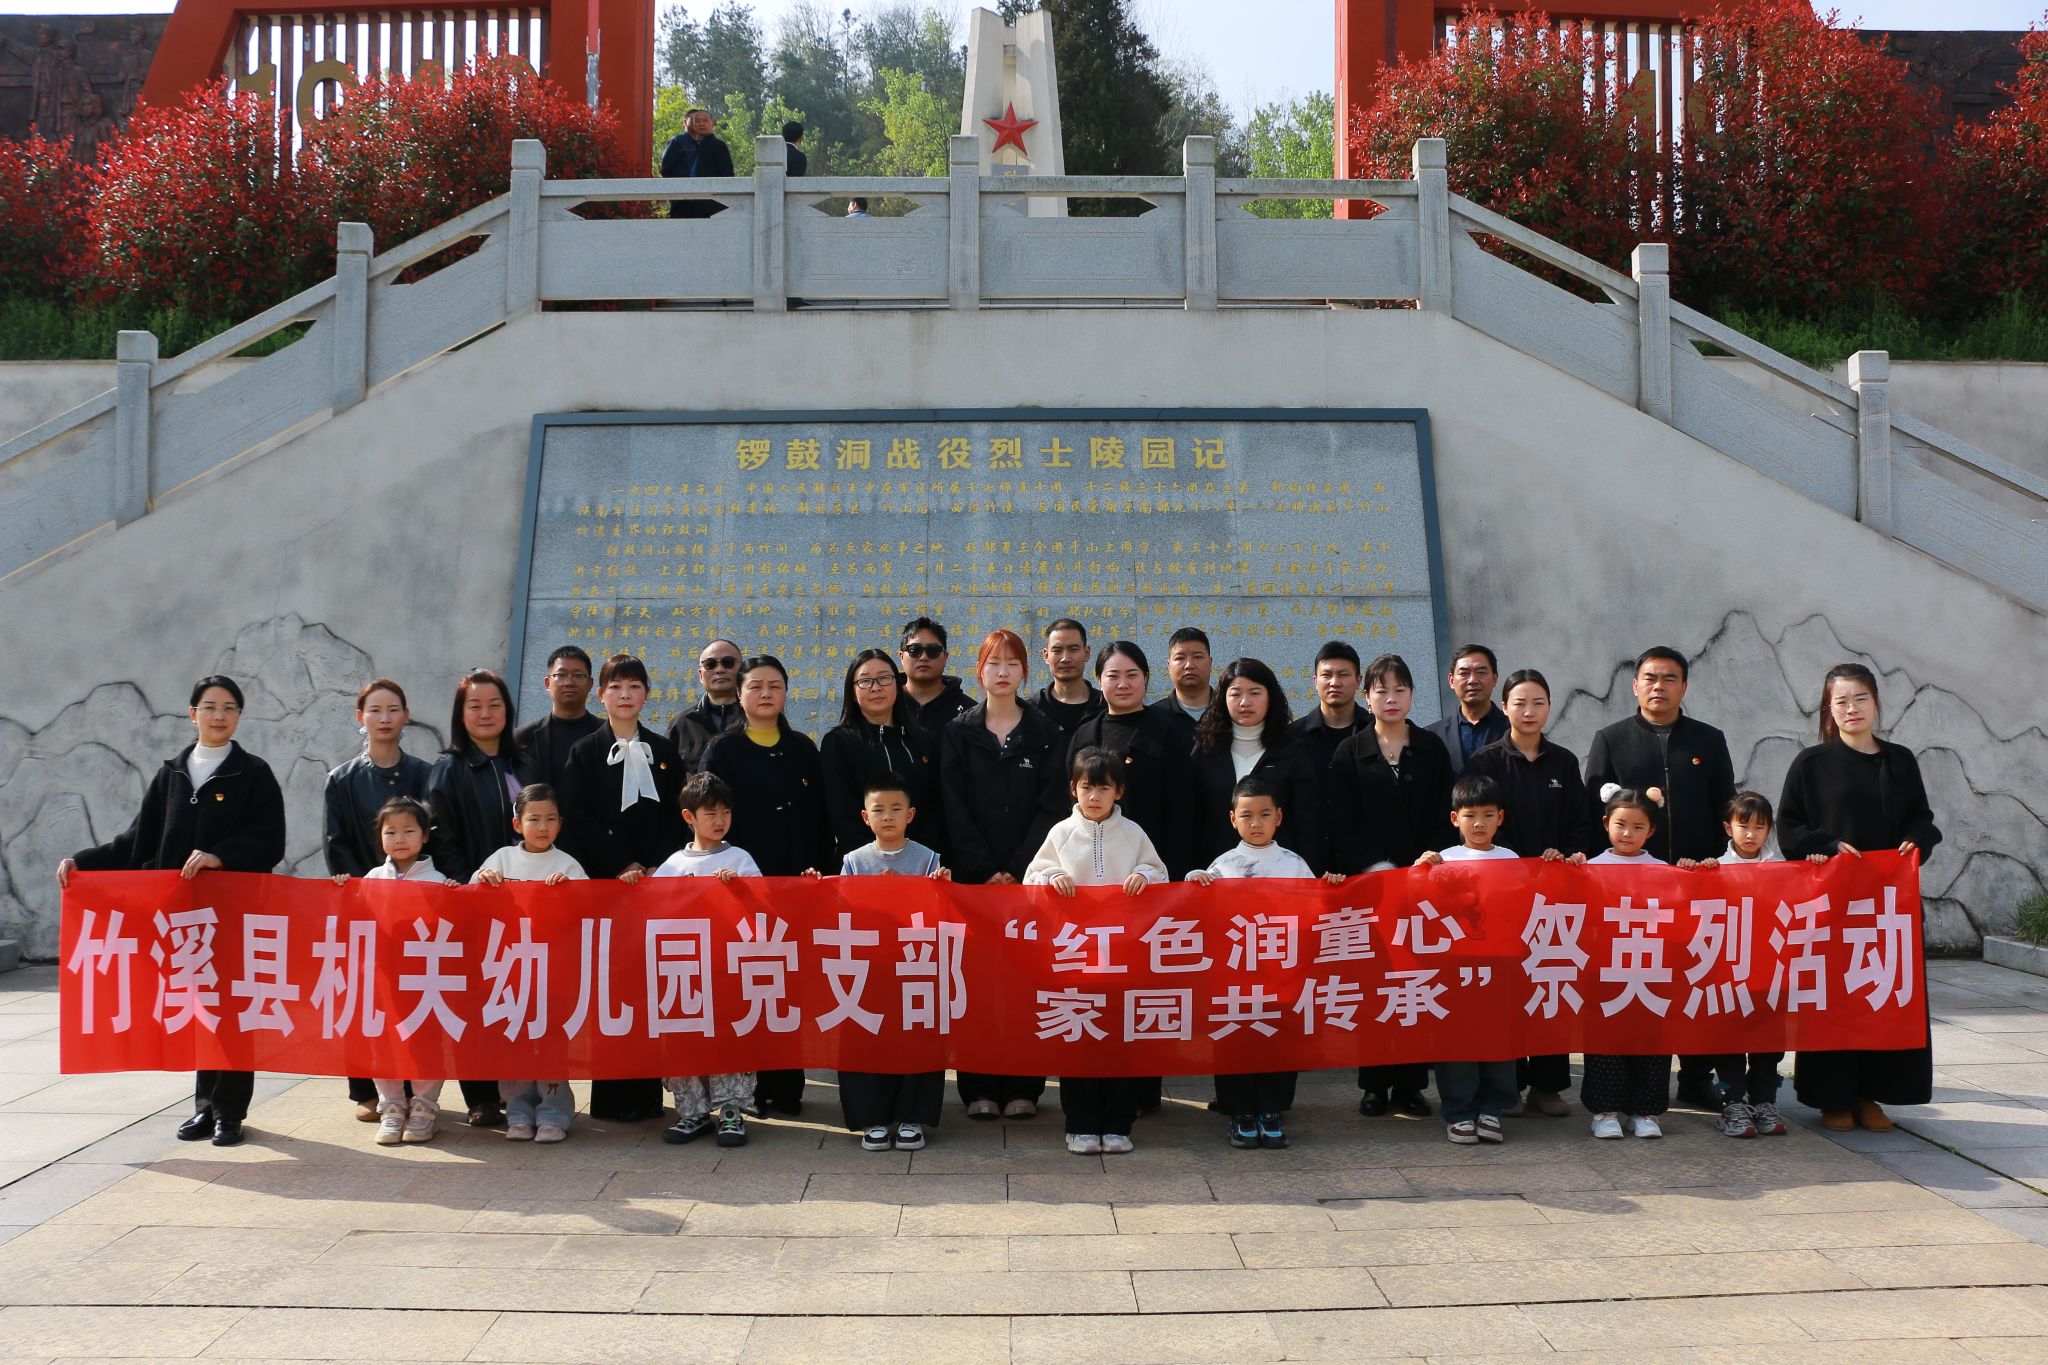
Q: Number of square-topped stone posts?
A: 9